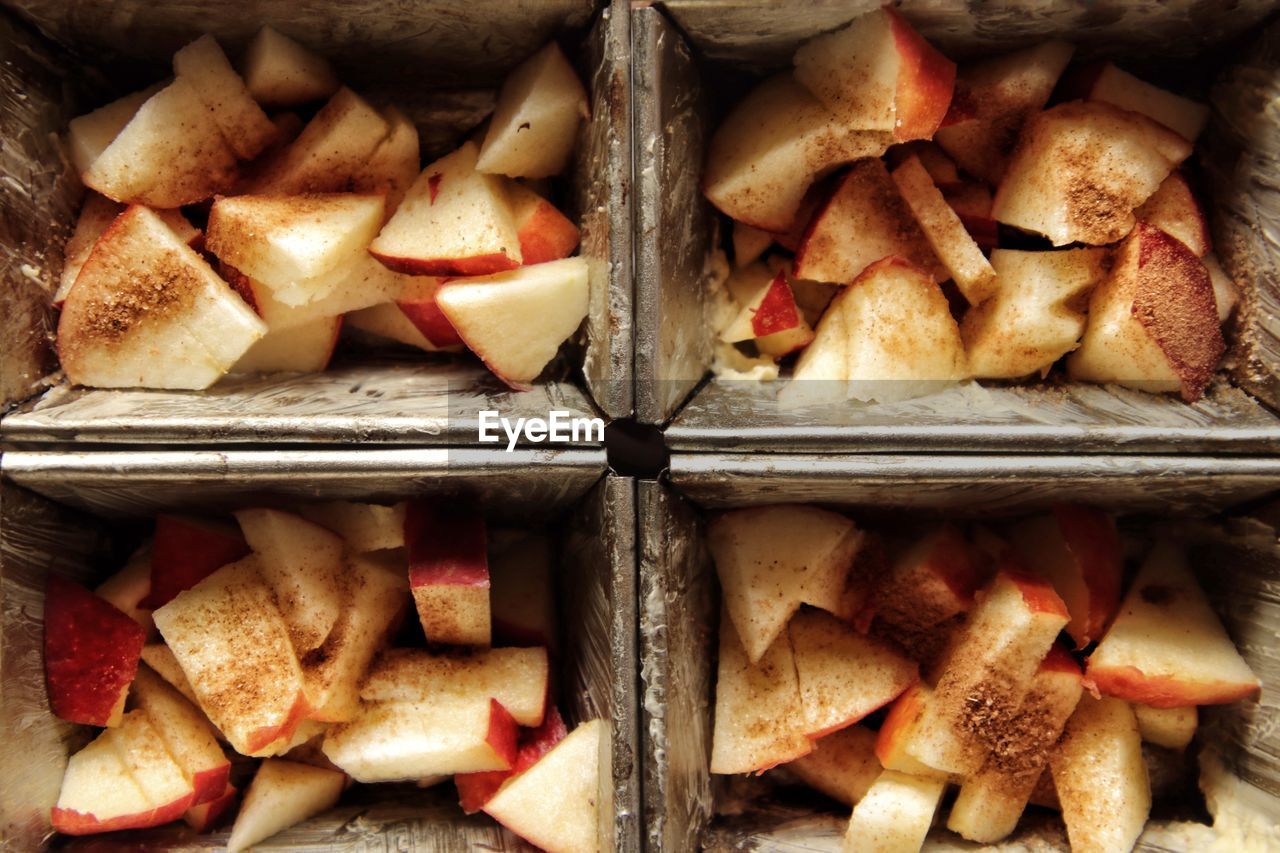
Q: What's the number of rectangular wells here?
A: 4